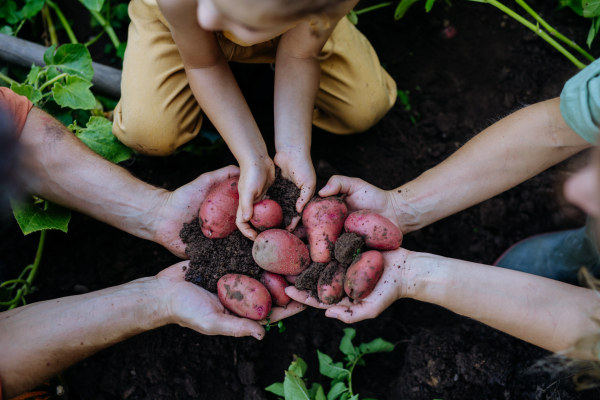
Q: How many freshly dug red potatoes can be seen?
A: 9